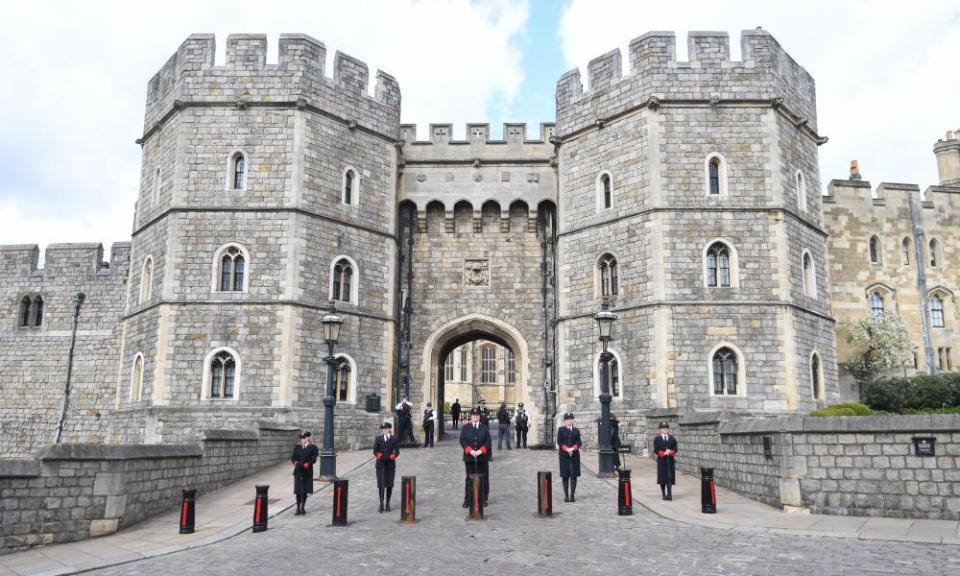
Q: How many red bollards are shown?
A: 8